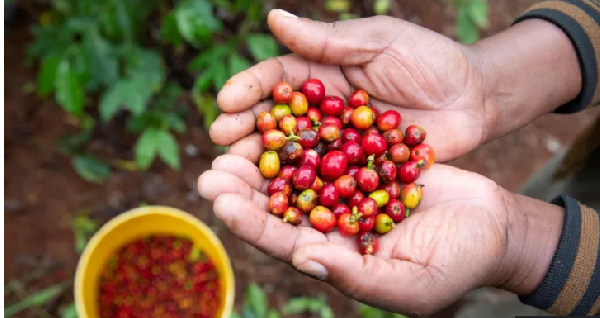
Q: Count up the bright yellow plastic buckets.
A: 1